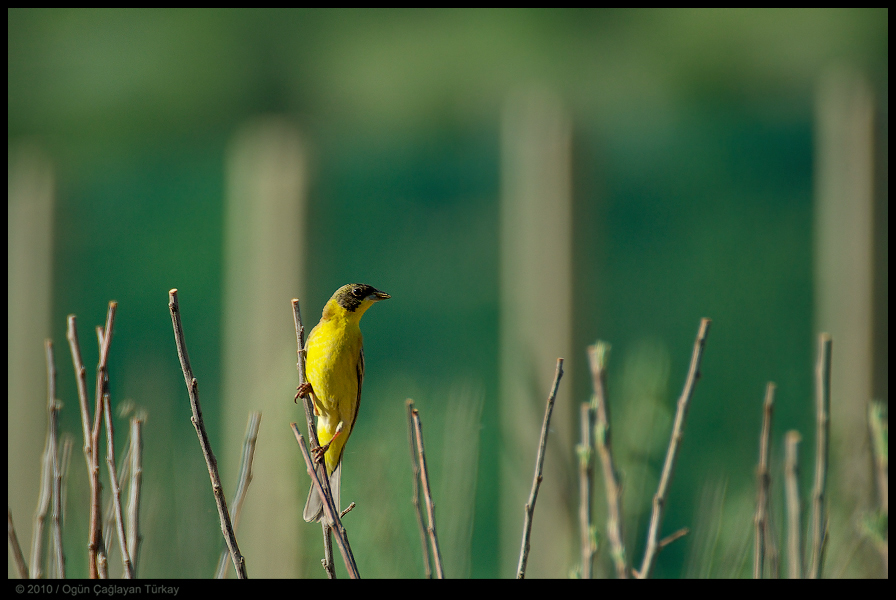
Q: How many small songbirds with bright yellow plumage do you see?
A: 1